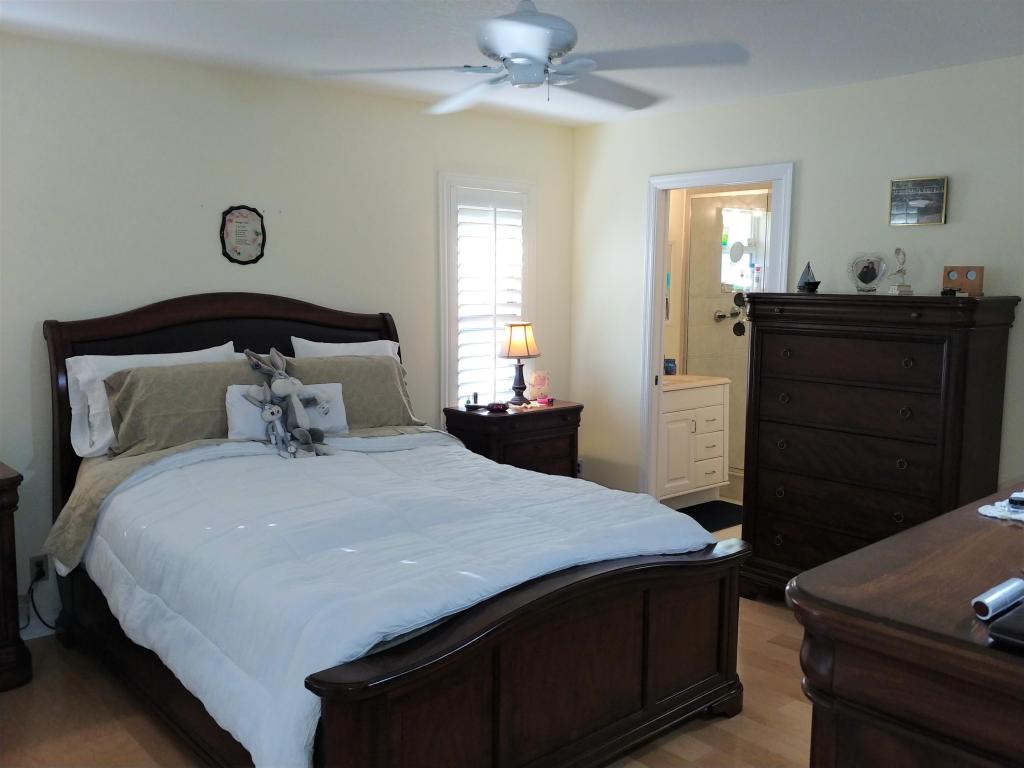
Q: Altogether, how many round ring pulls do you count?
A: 9